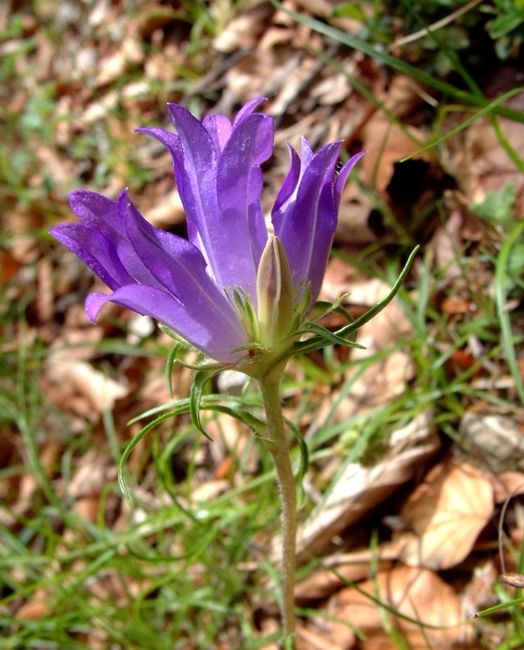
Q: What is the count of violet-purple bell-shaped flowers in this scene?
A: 3